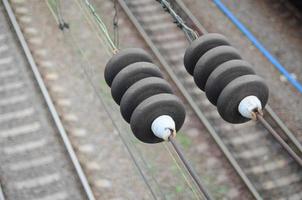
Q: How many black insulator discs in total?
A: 8